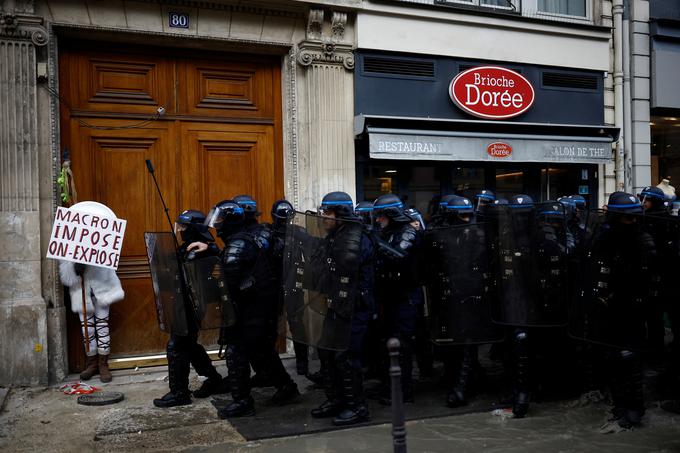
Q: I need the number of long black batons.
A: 1